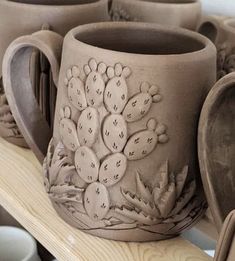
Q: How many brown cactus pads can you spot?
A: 11